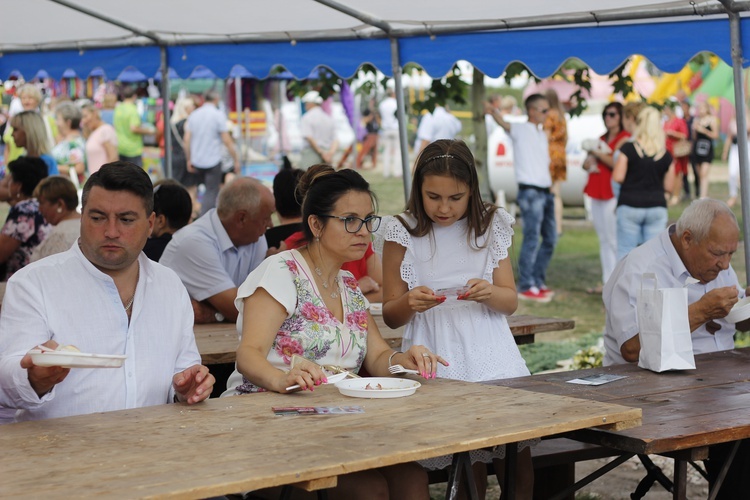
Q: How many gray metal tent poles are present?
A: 3